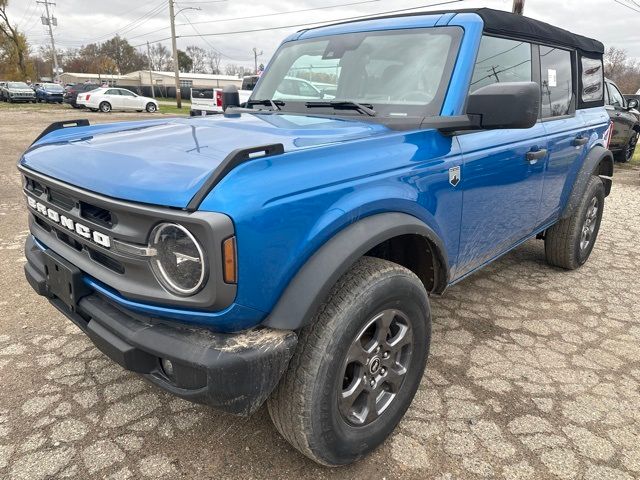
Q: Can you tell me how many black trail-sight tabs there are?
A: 2